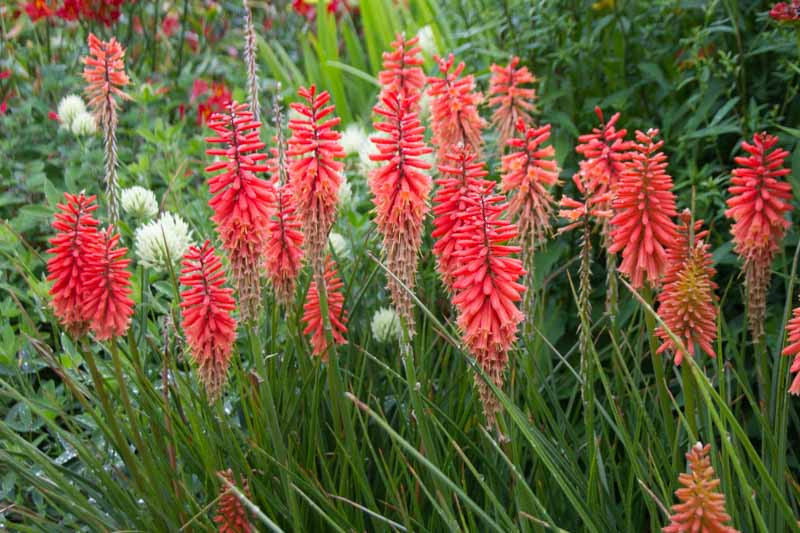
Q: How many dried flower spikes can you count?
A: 2